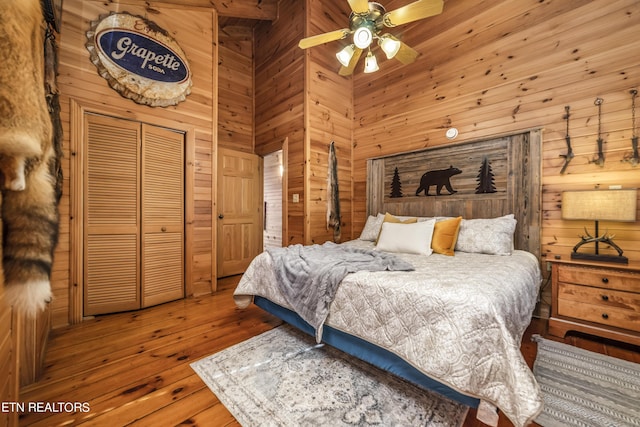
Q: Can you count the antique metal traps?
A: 3